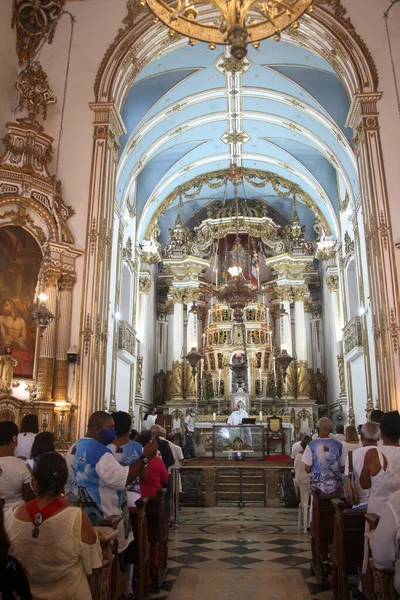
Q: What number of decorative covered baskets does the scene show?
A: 0